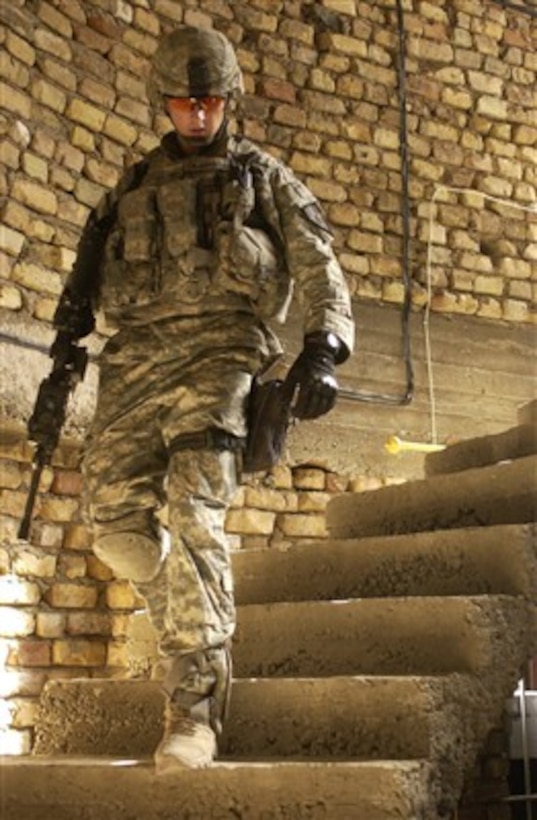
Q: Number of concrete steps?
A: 7